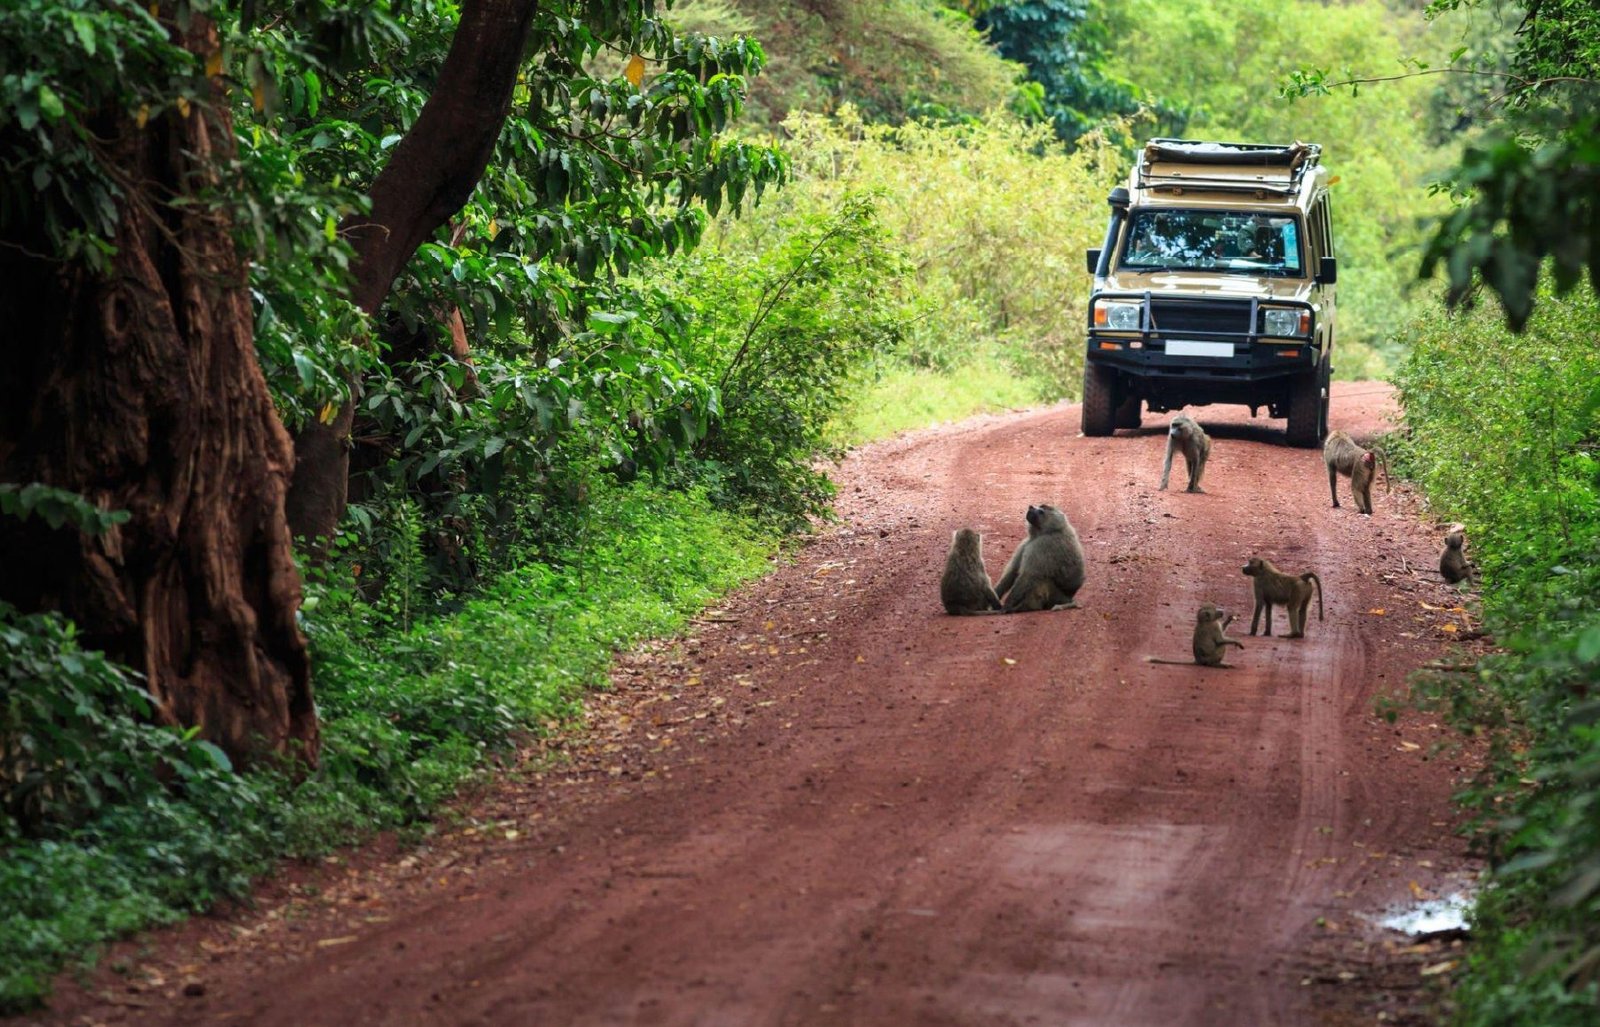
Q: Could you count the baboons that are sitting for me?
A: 4